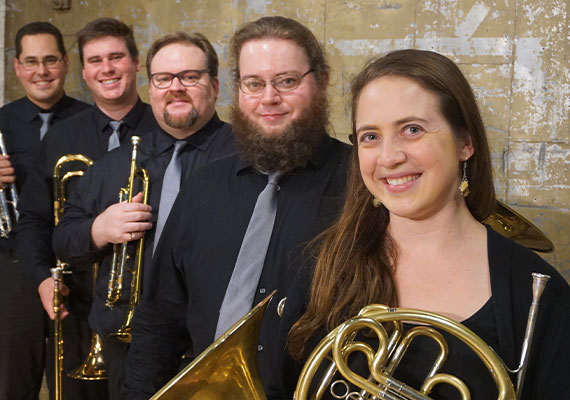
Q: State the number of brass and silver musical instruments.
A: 5